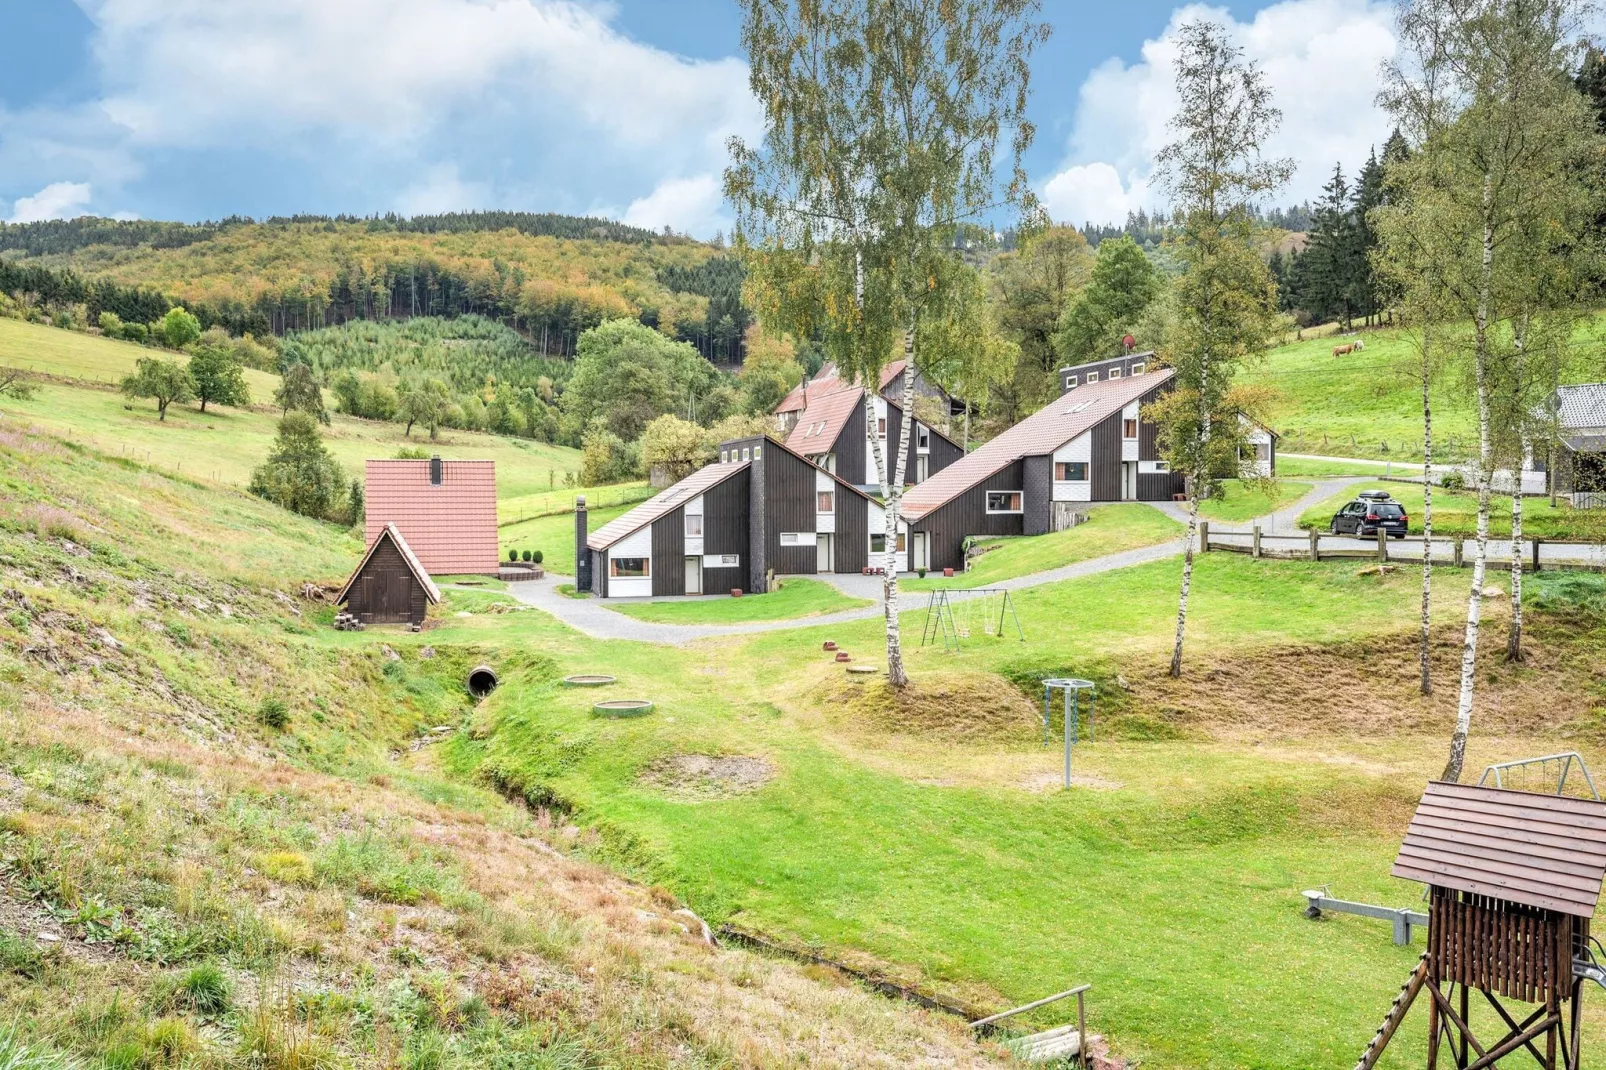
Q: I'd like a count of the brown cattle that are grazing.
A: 1